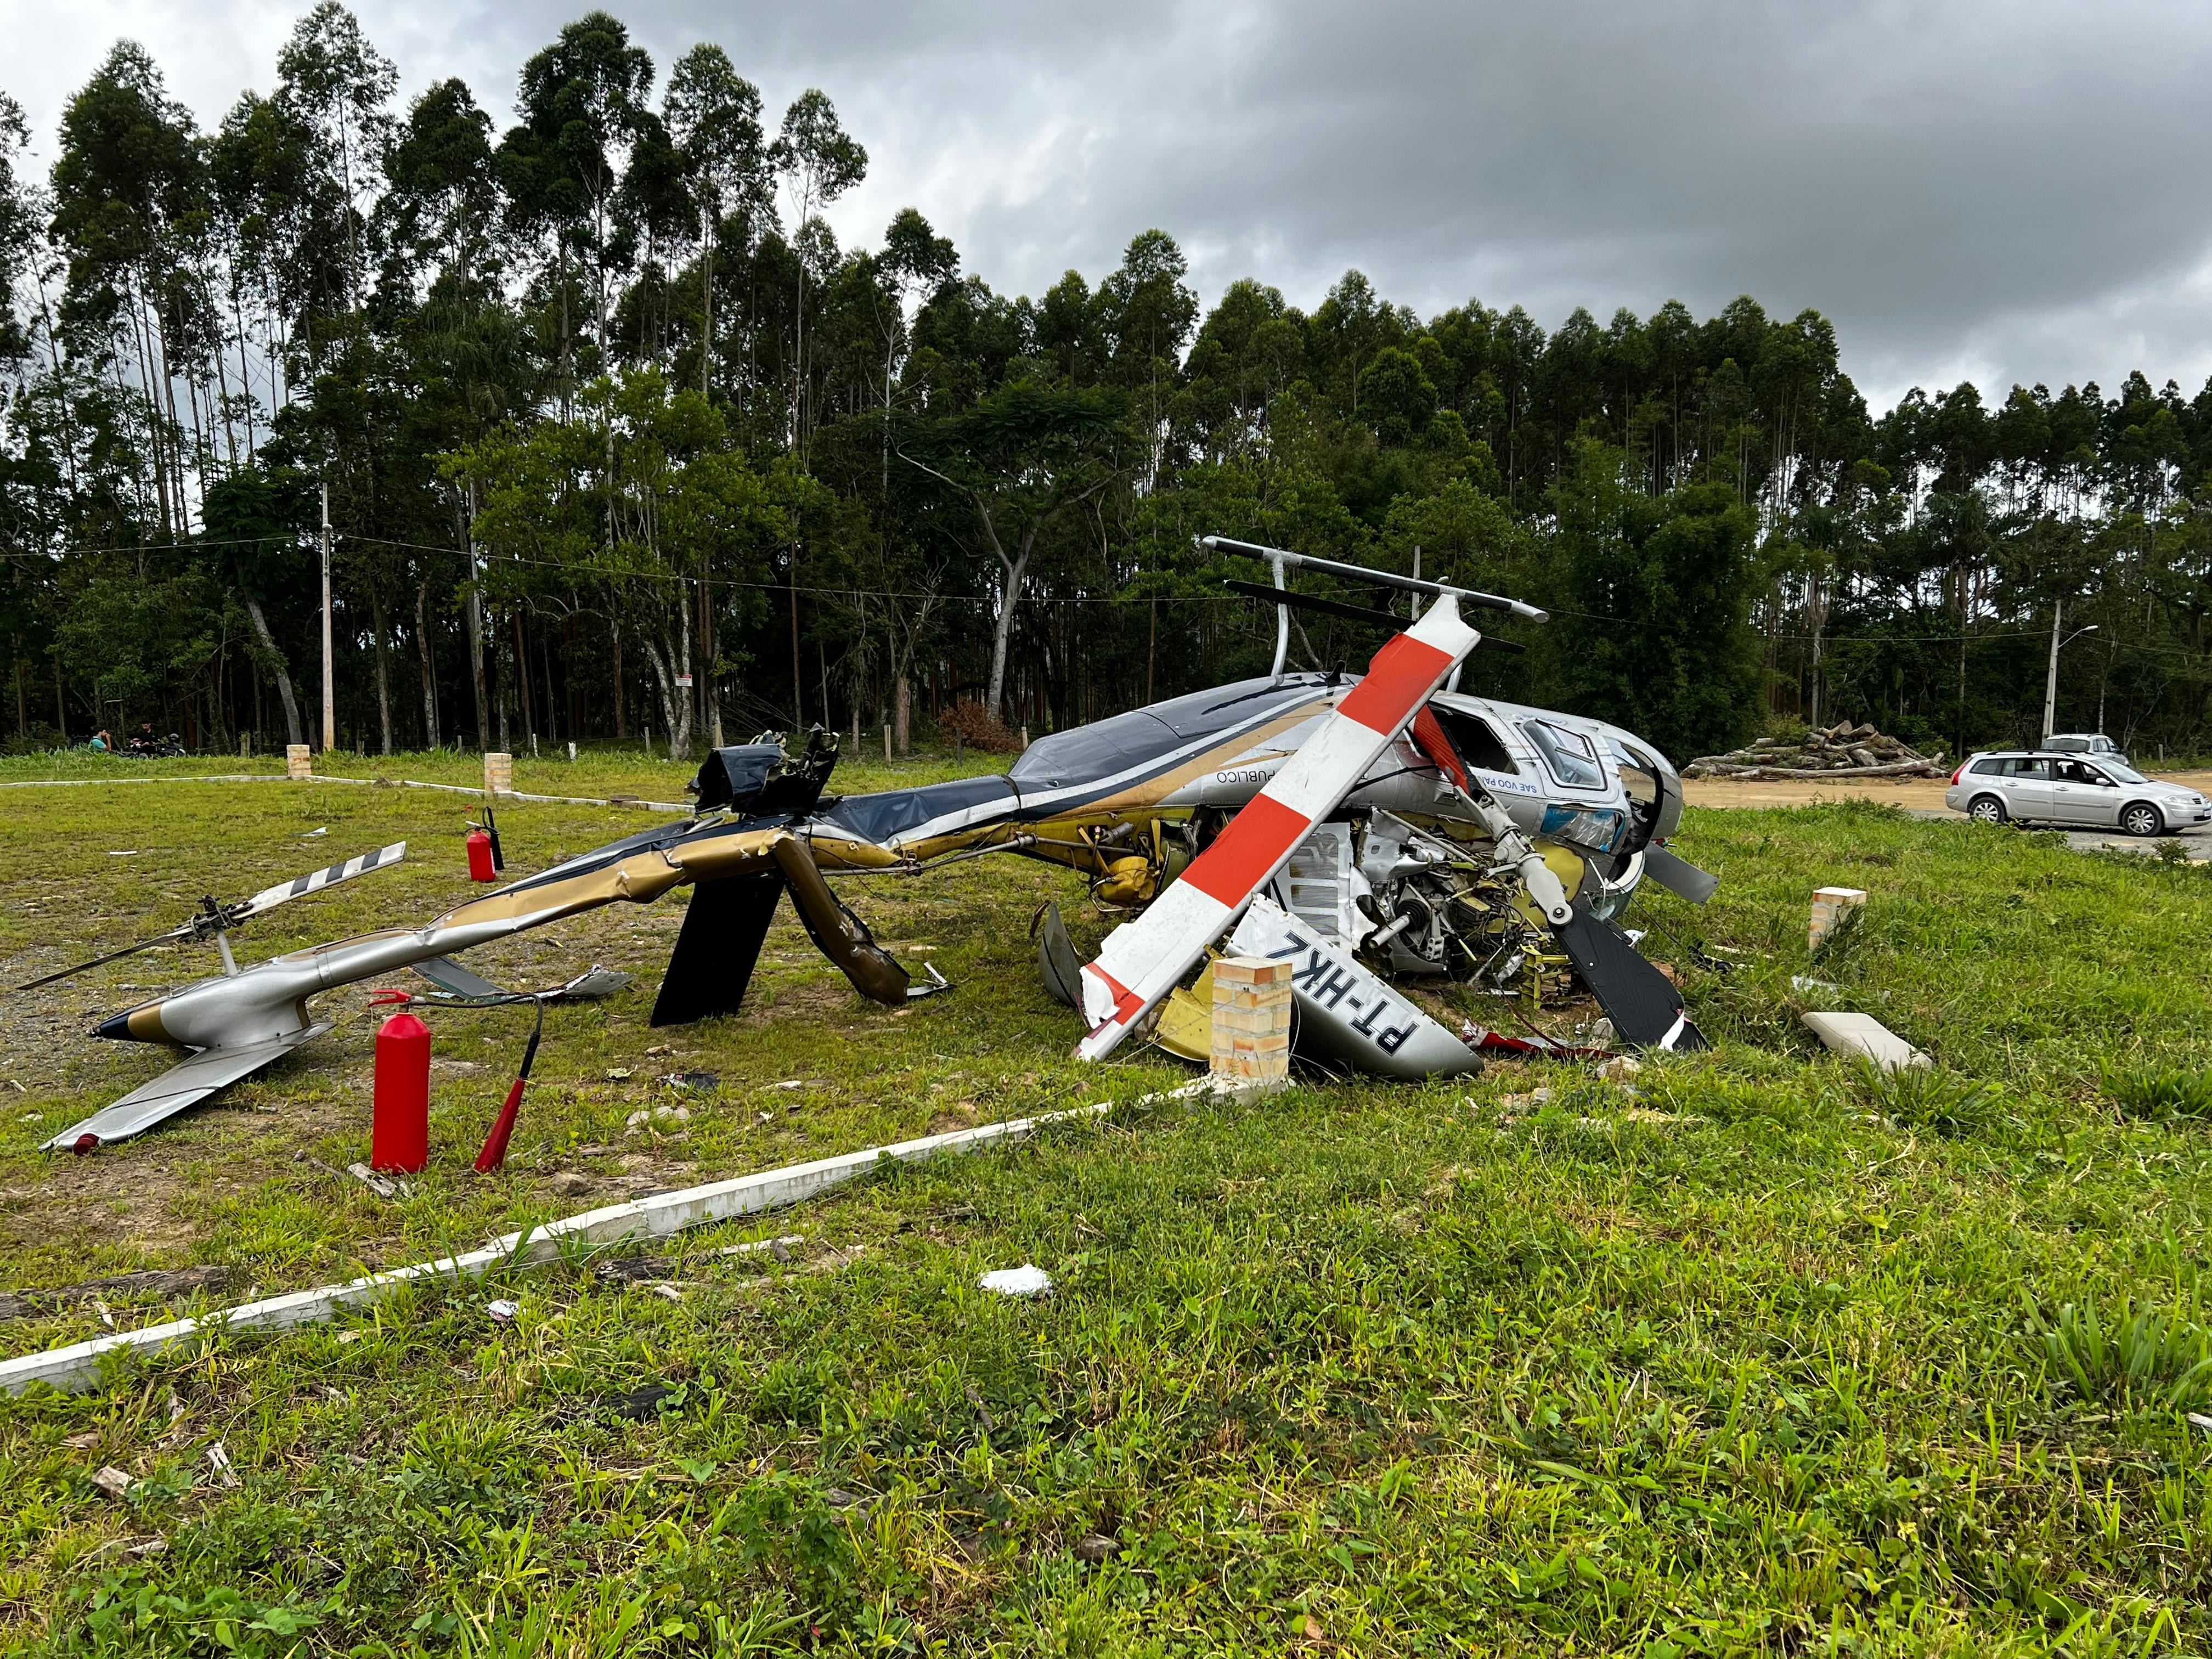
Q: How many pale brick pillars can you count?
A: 4